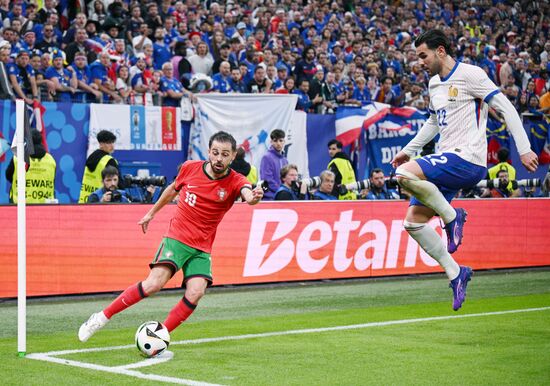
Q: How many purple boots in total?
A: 2